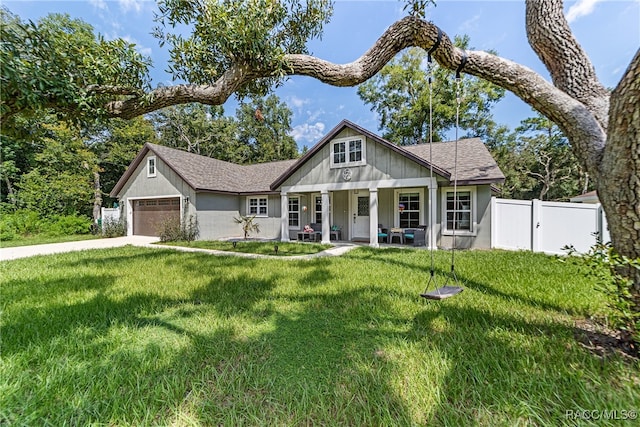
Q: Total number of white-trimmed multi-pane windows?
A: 7